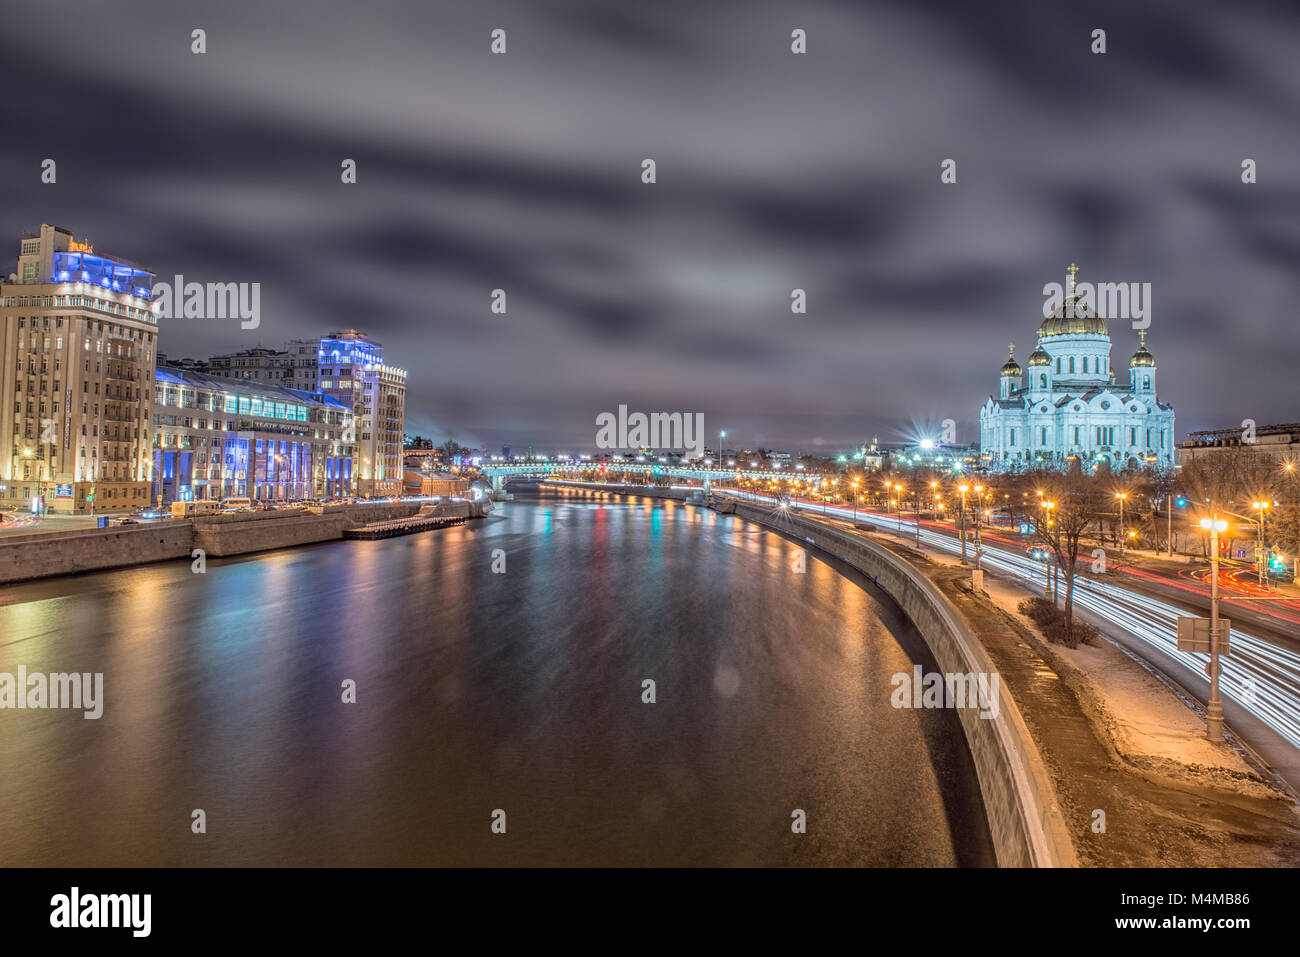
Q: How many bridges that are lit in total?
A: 1